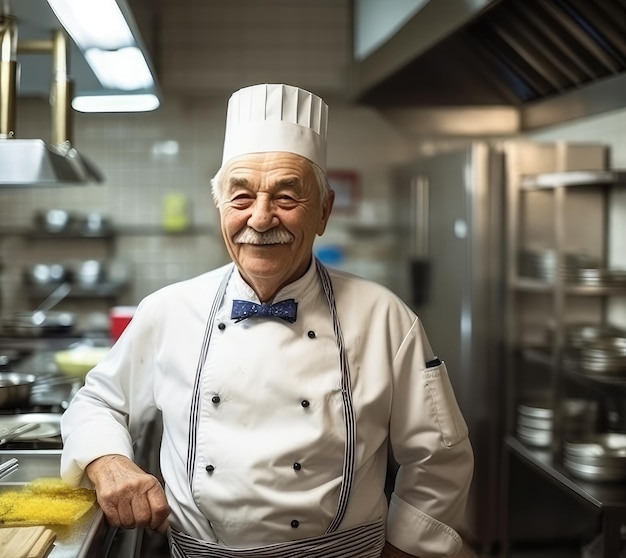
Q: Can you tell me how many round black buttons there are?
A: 7